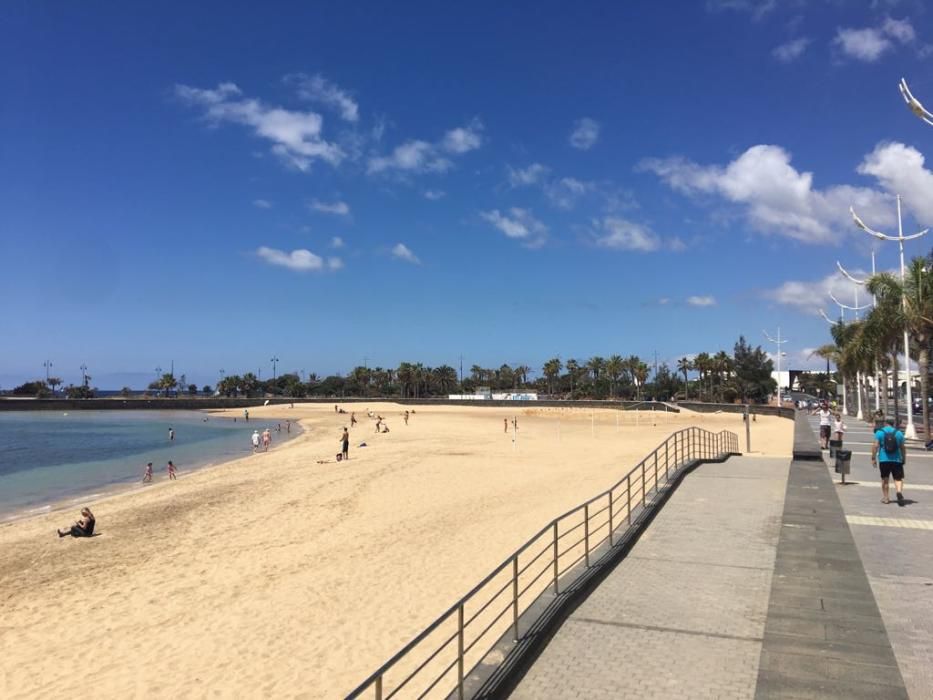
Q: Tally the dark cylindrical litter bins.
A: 2